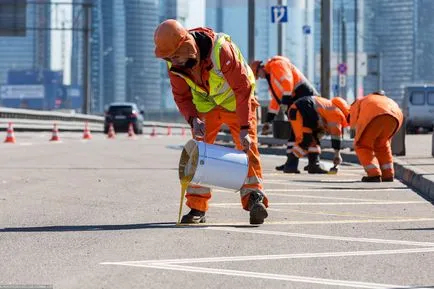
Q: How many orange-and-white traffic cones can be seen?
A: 8